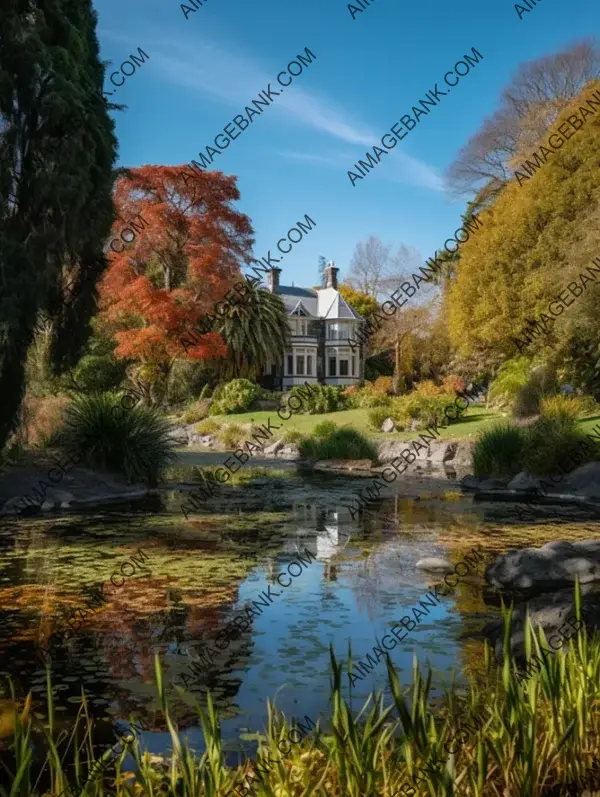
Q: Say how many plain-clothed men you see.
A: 0